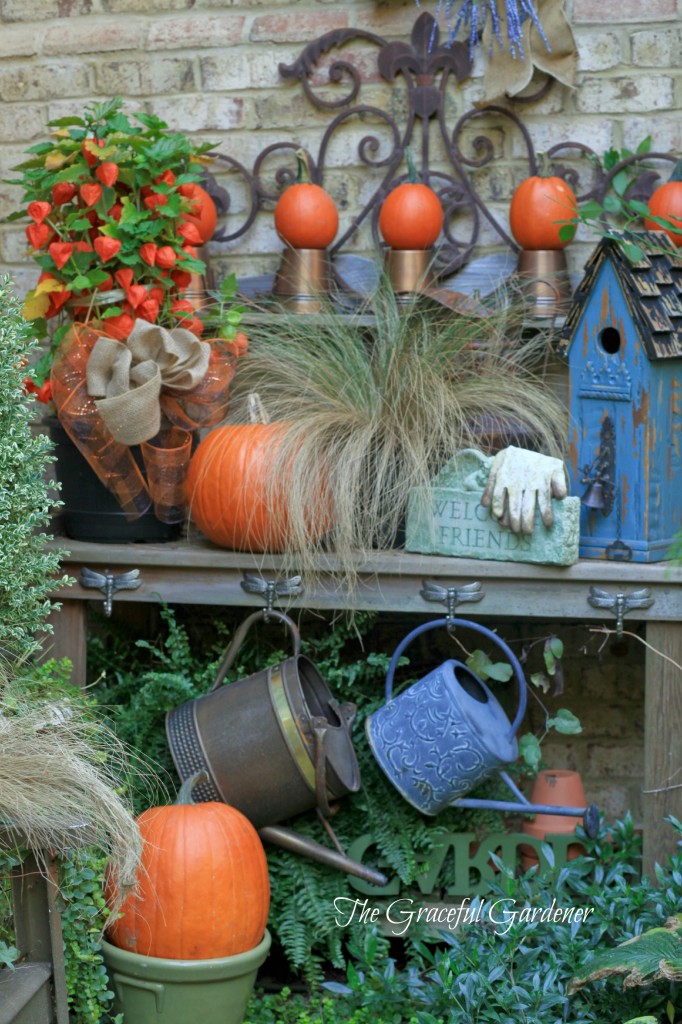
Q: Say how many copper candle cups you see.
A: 4